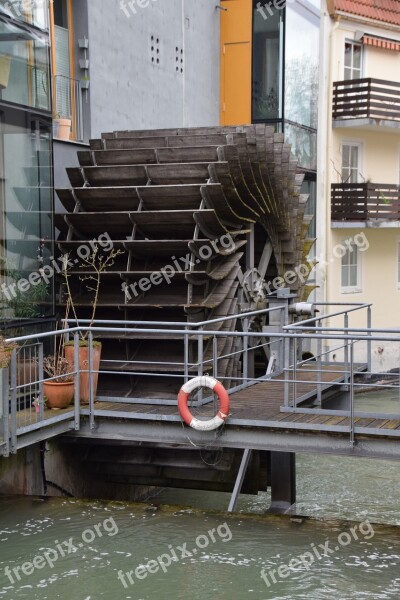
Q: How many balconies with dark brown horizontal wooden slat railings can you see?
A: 2